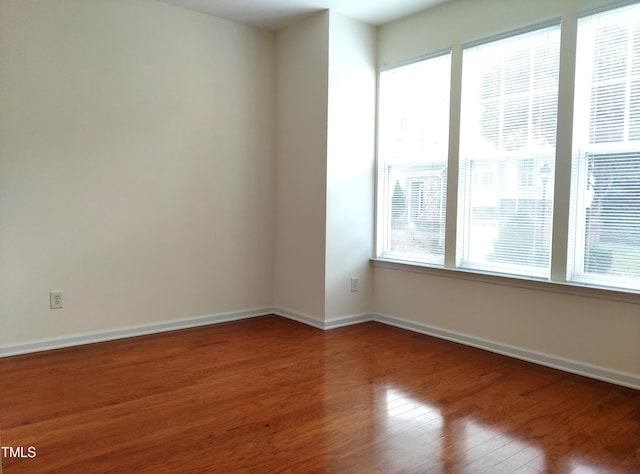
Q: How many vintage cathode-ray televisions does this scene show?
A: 0